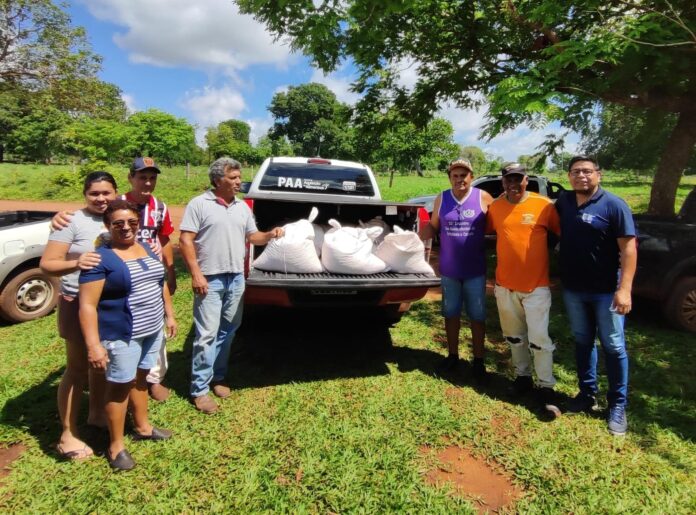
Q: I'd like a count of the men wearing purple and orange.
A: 2